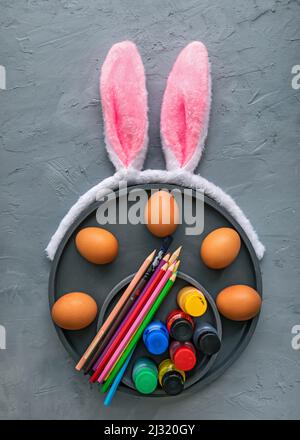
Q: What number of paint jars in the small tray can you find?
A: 7